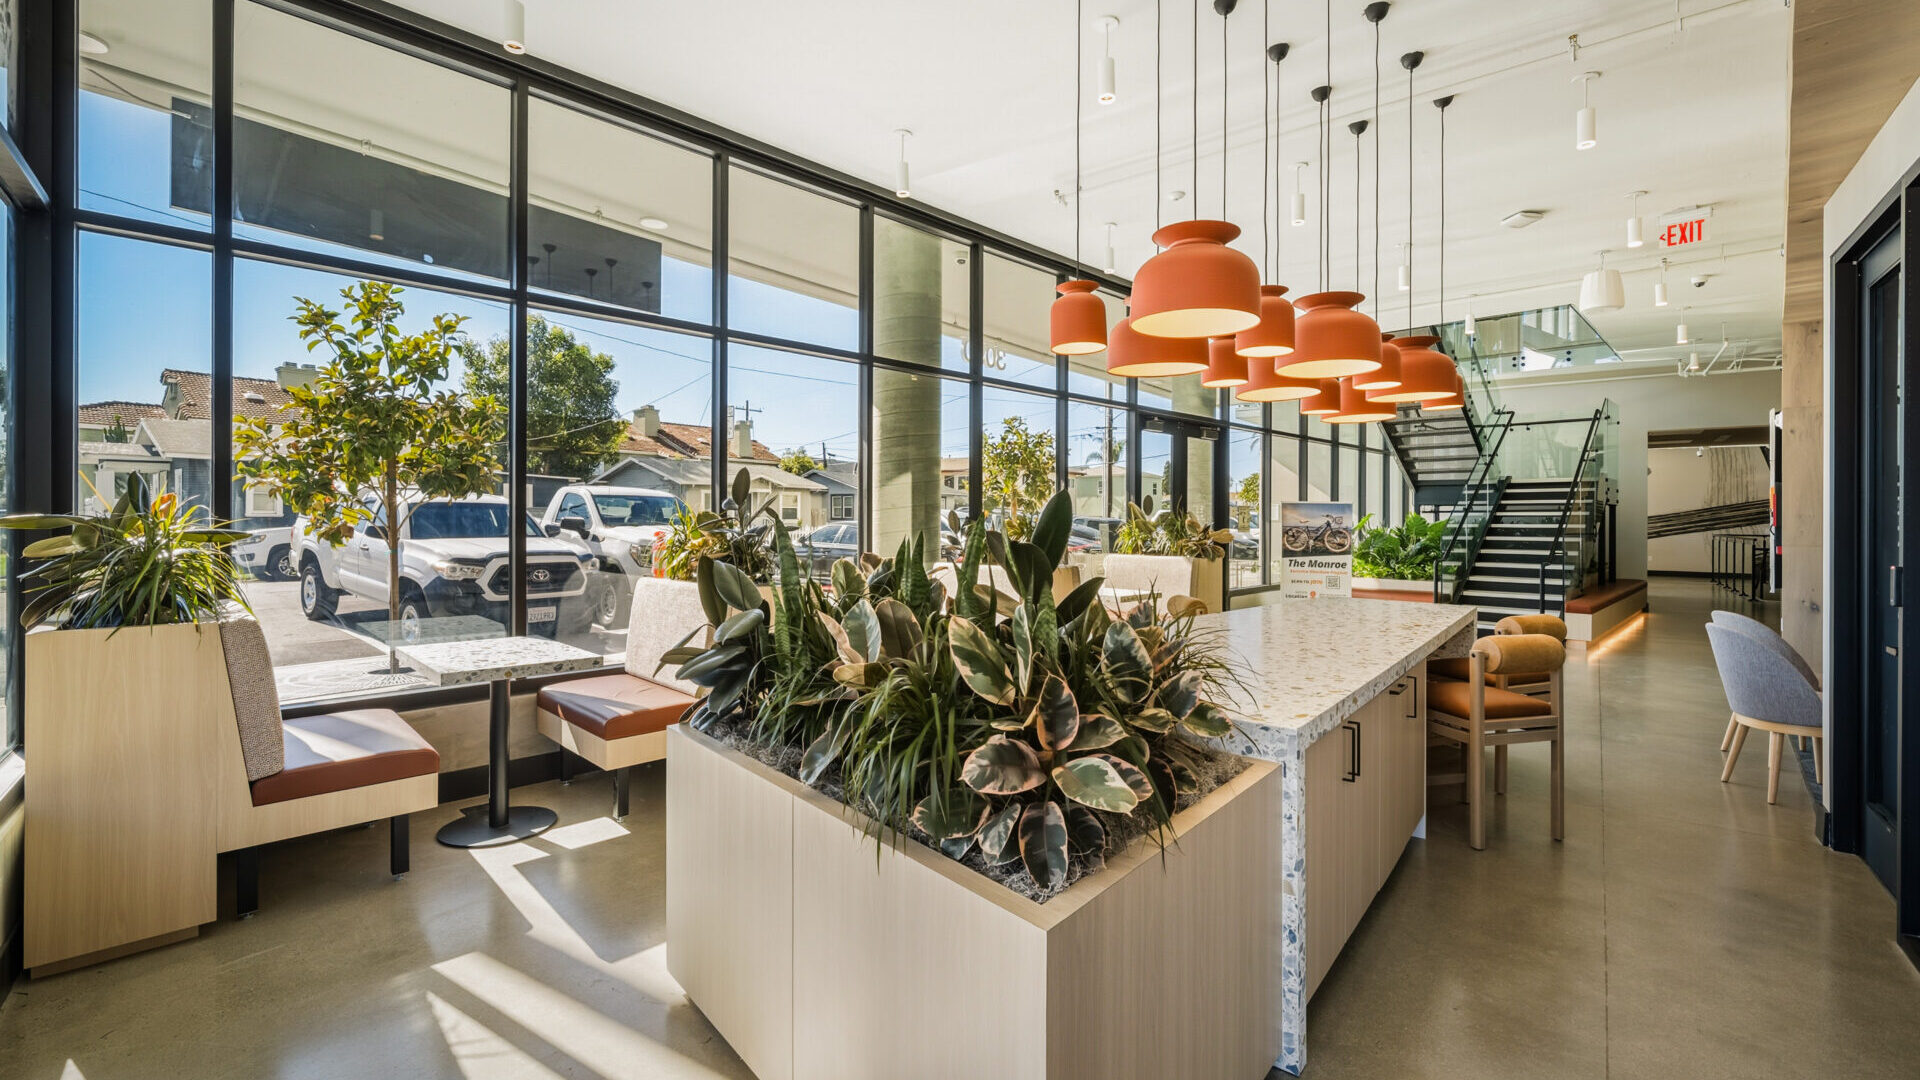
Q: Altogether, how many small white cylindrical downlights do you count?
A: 12